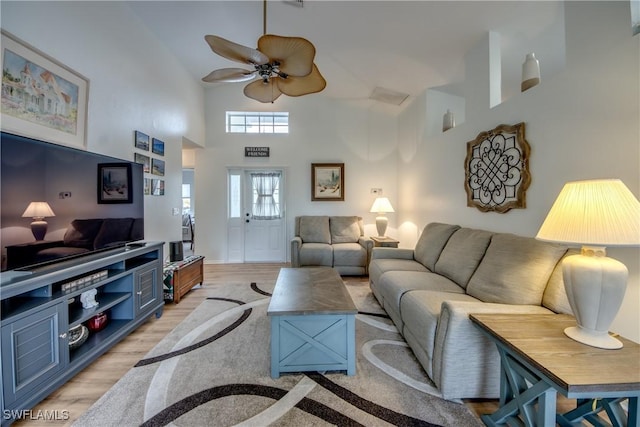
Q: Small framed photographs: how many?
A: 6